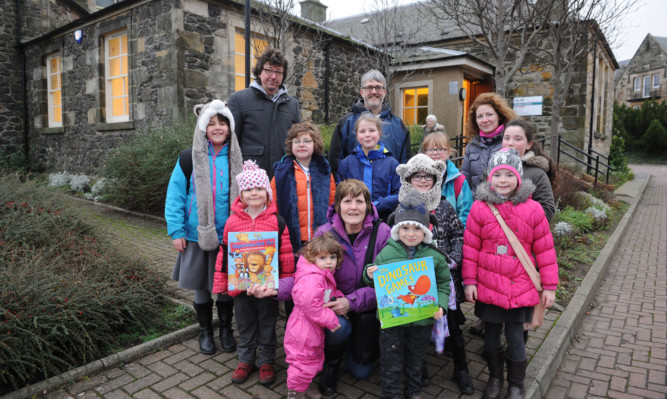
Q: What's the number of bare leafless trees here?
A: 4